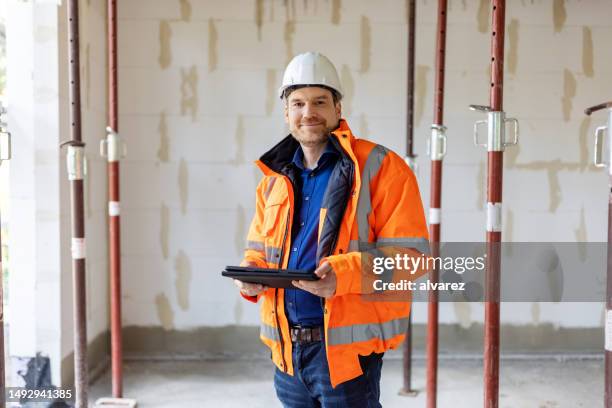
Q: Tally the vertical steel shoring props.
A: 7